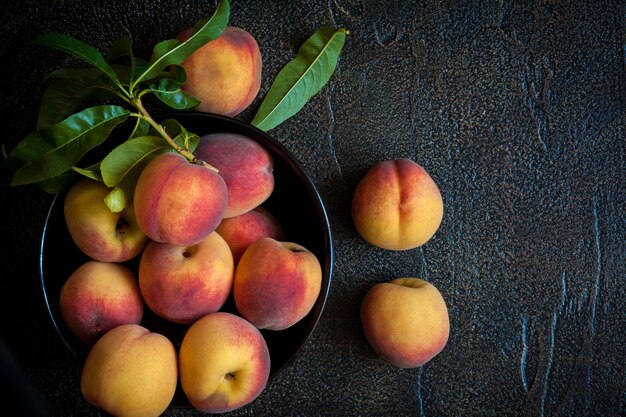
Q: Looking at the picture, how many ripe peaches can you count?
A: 12